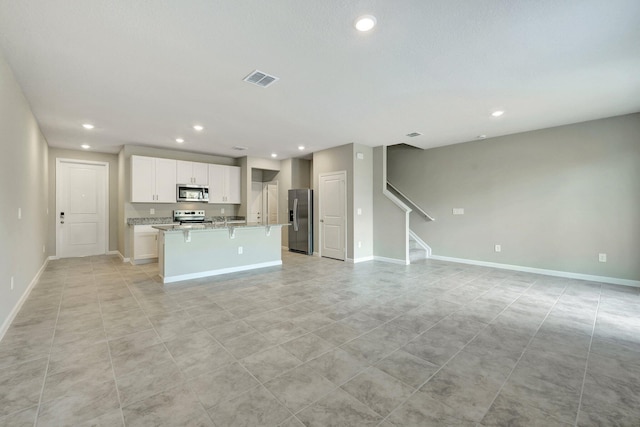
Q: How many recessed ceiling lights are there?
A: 8